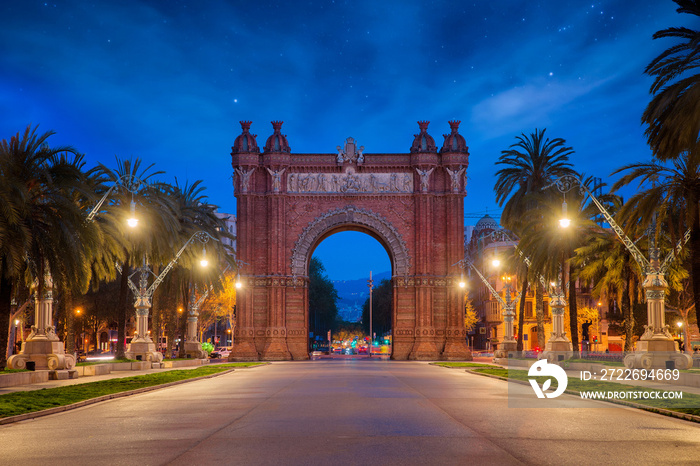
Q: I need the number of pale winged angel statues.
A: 4